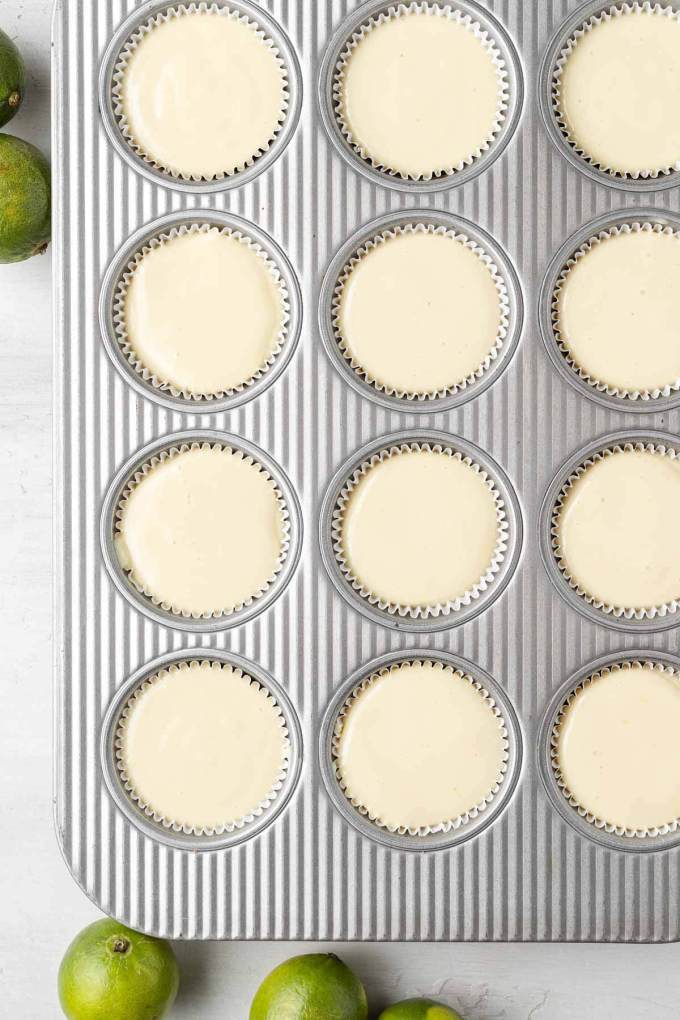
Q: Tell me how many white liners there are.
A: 12